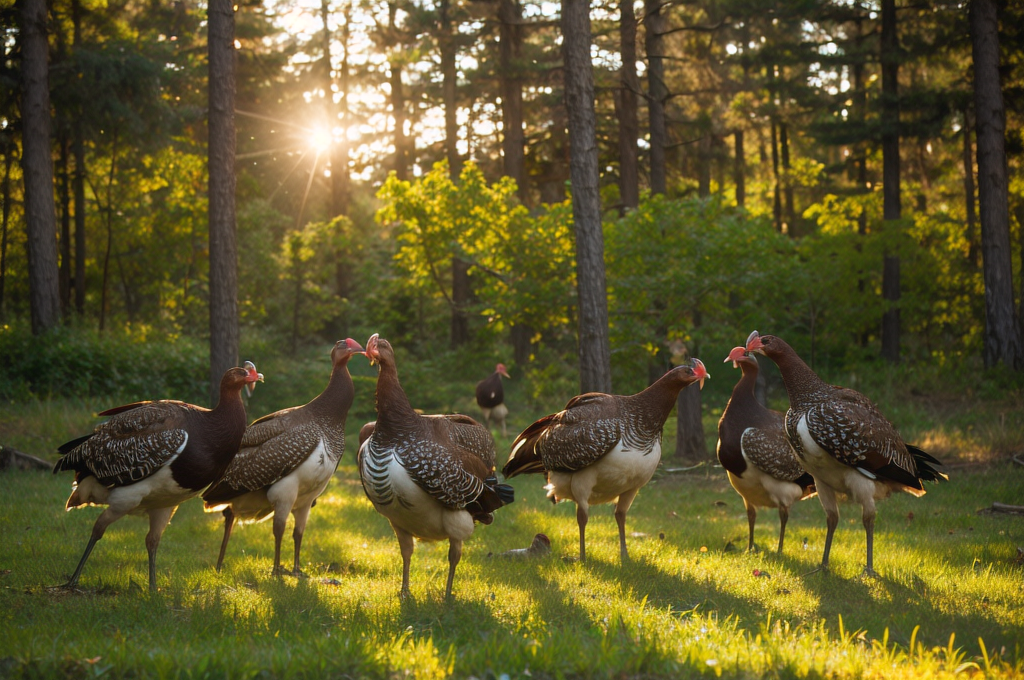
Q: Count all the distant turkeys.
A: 1